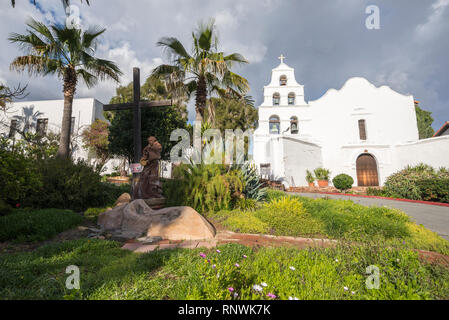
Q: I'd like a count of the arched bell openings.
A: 5